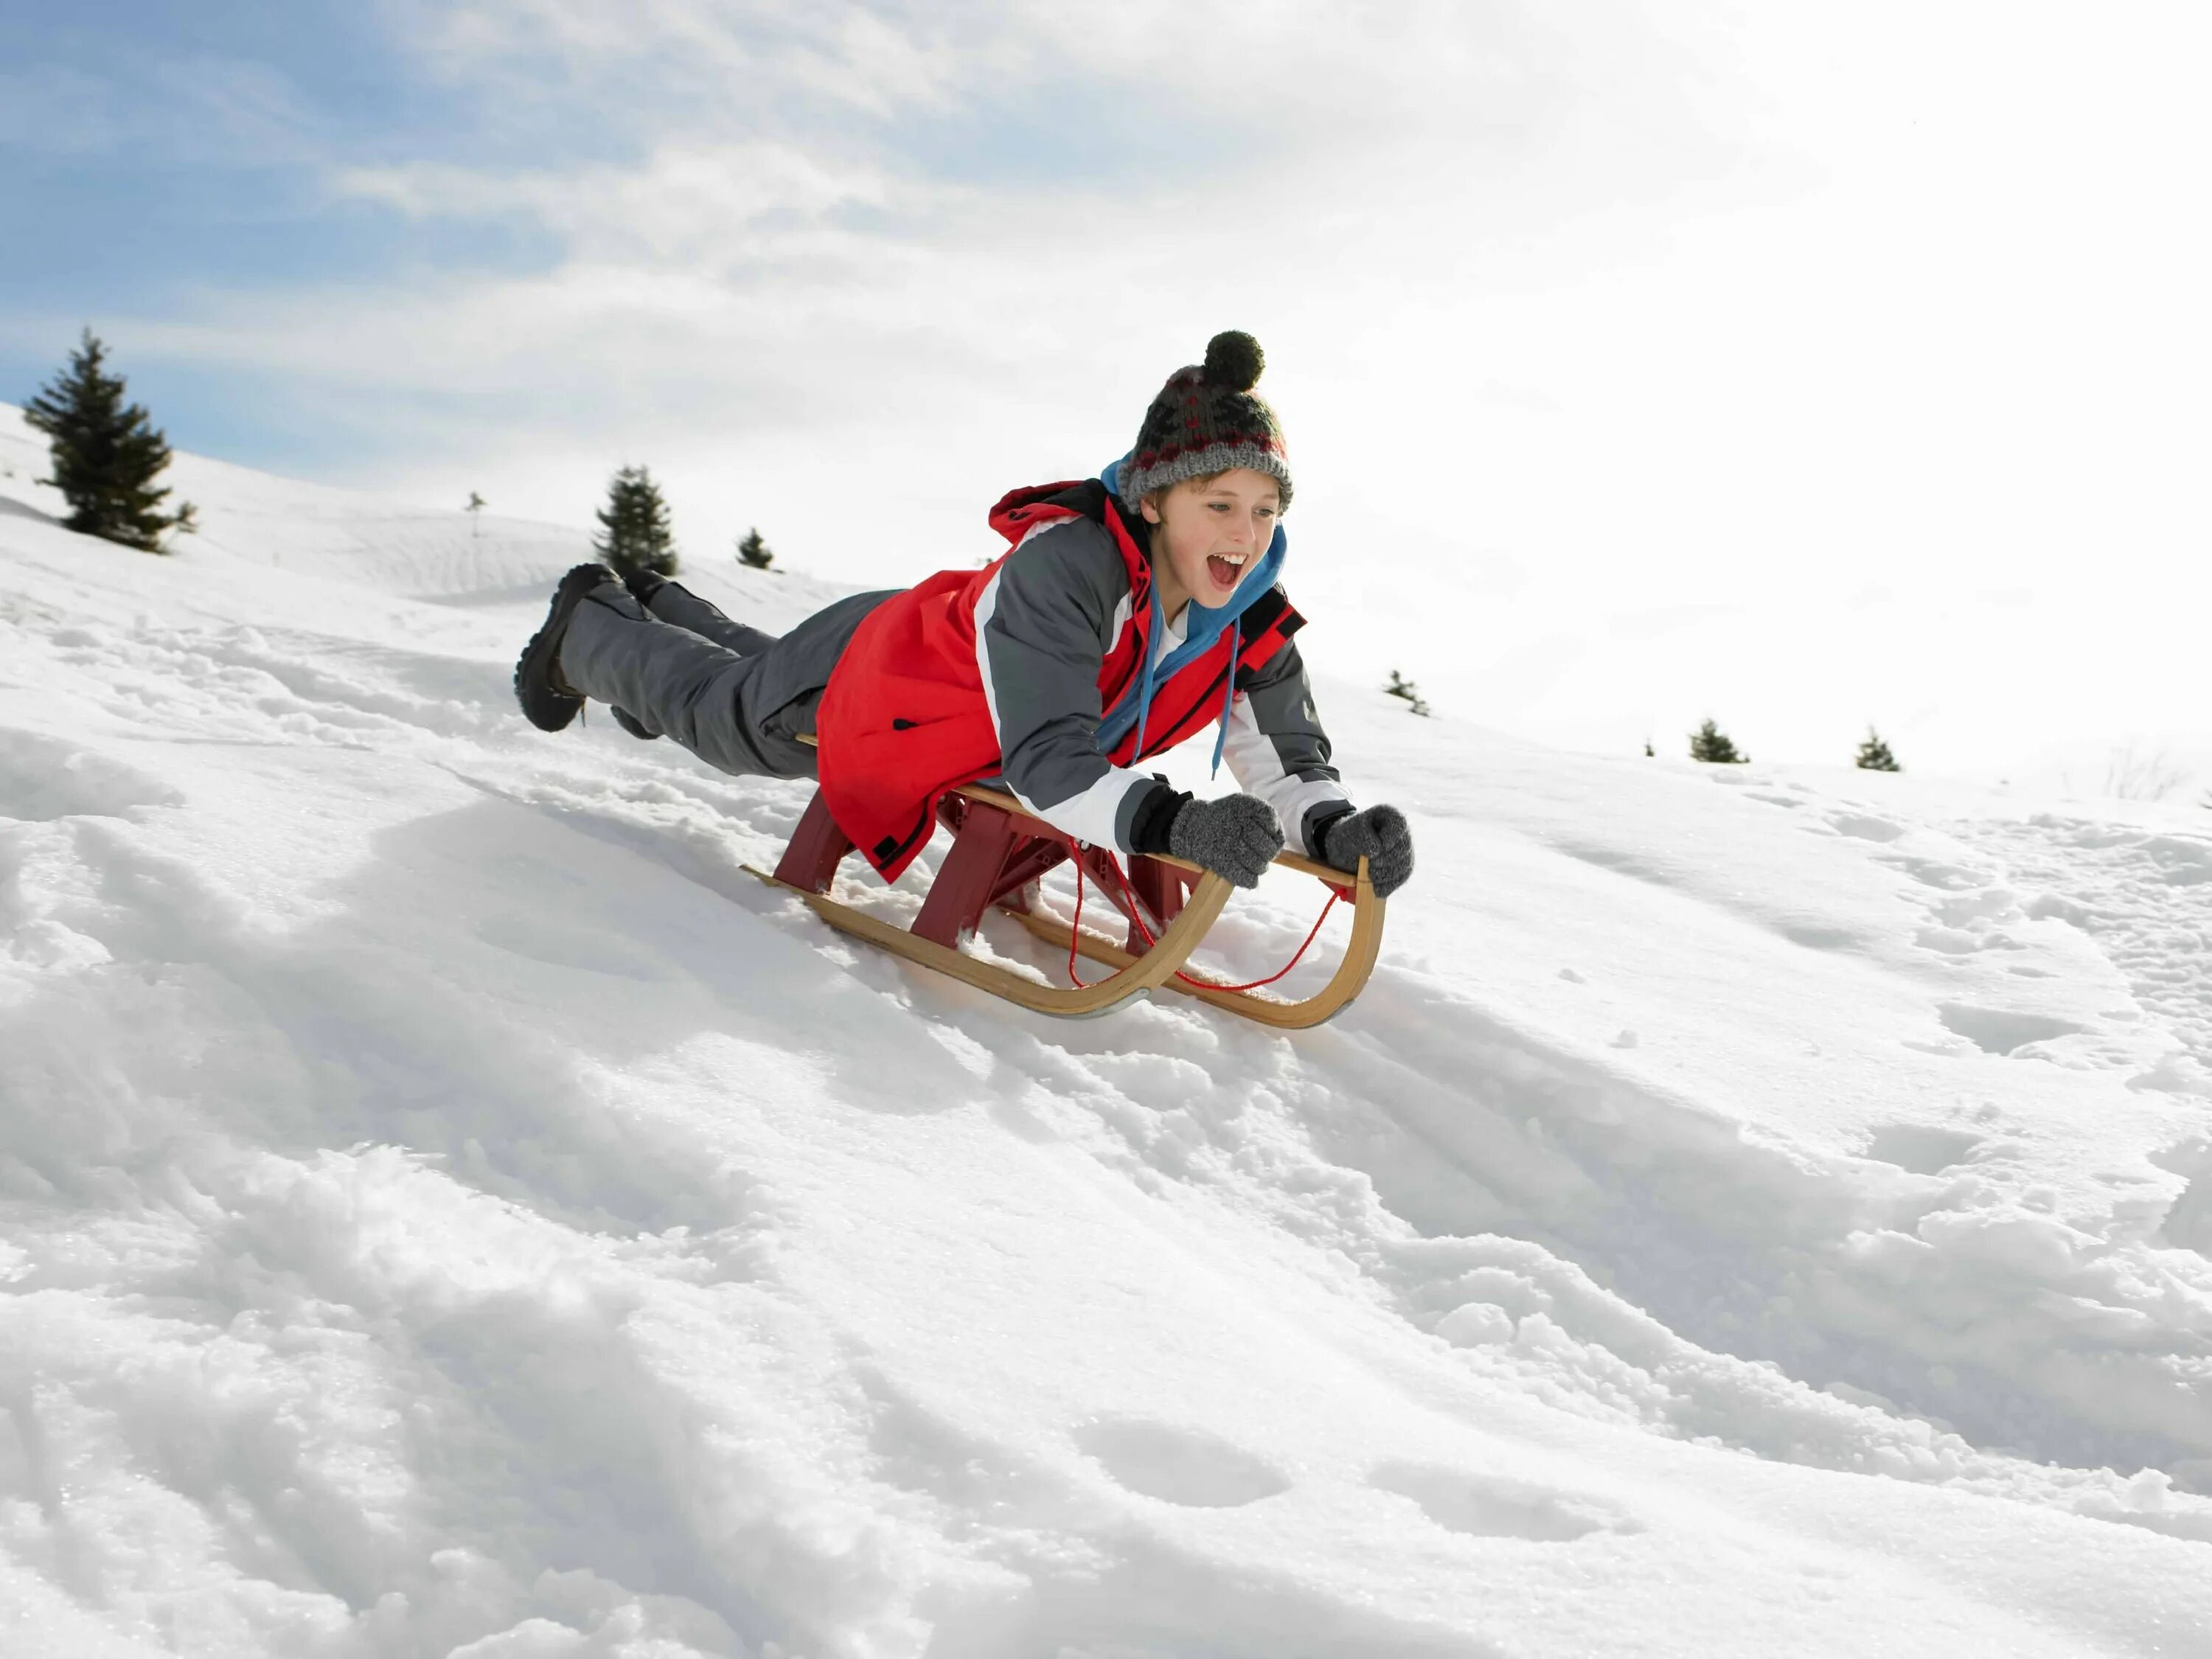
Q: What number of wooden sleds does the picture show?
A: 1